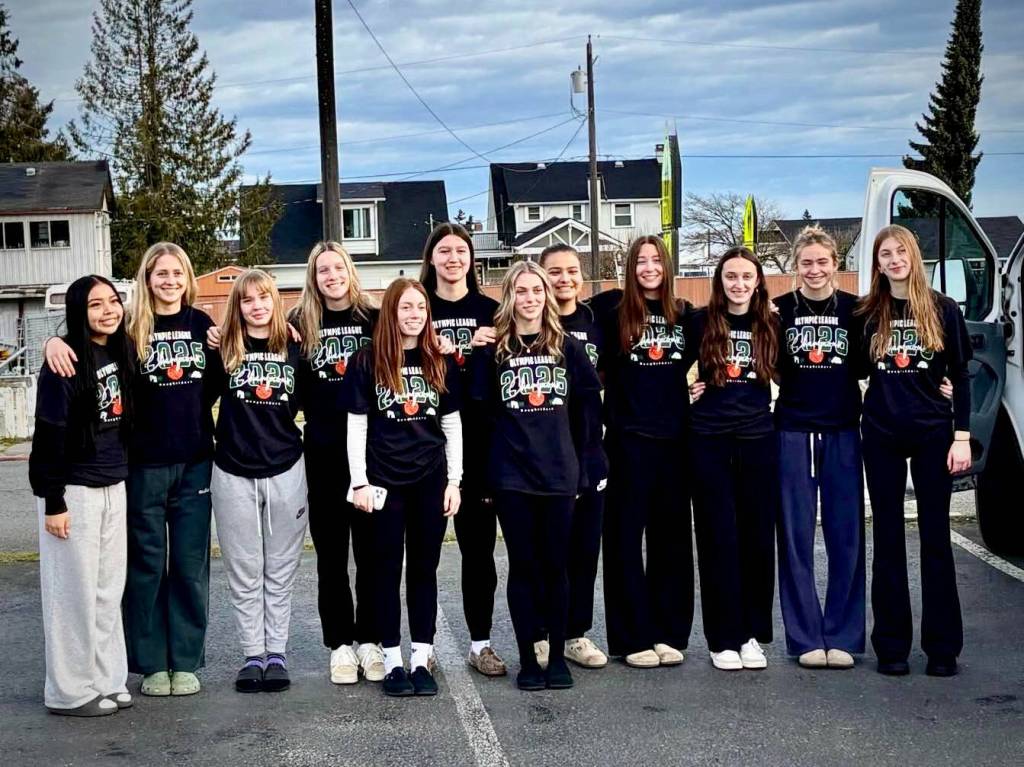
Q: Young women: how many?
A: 12